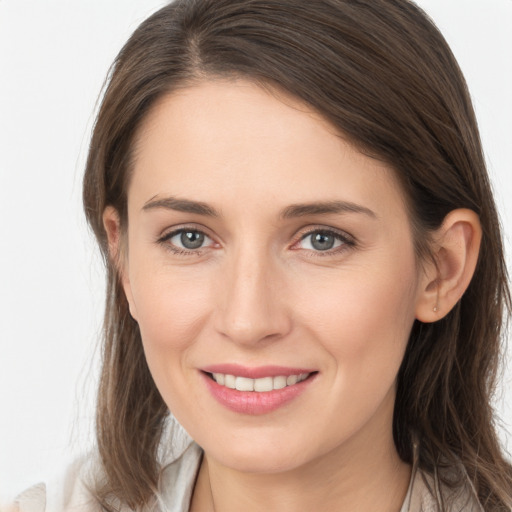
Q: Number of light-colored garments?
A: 1